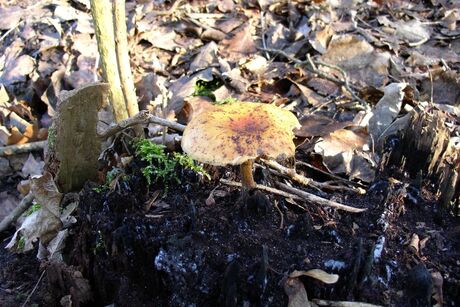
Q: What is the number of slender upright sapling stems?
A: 2